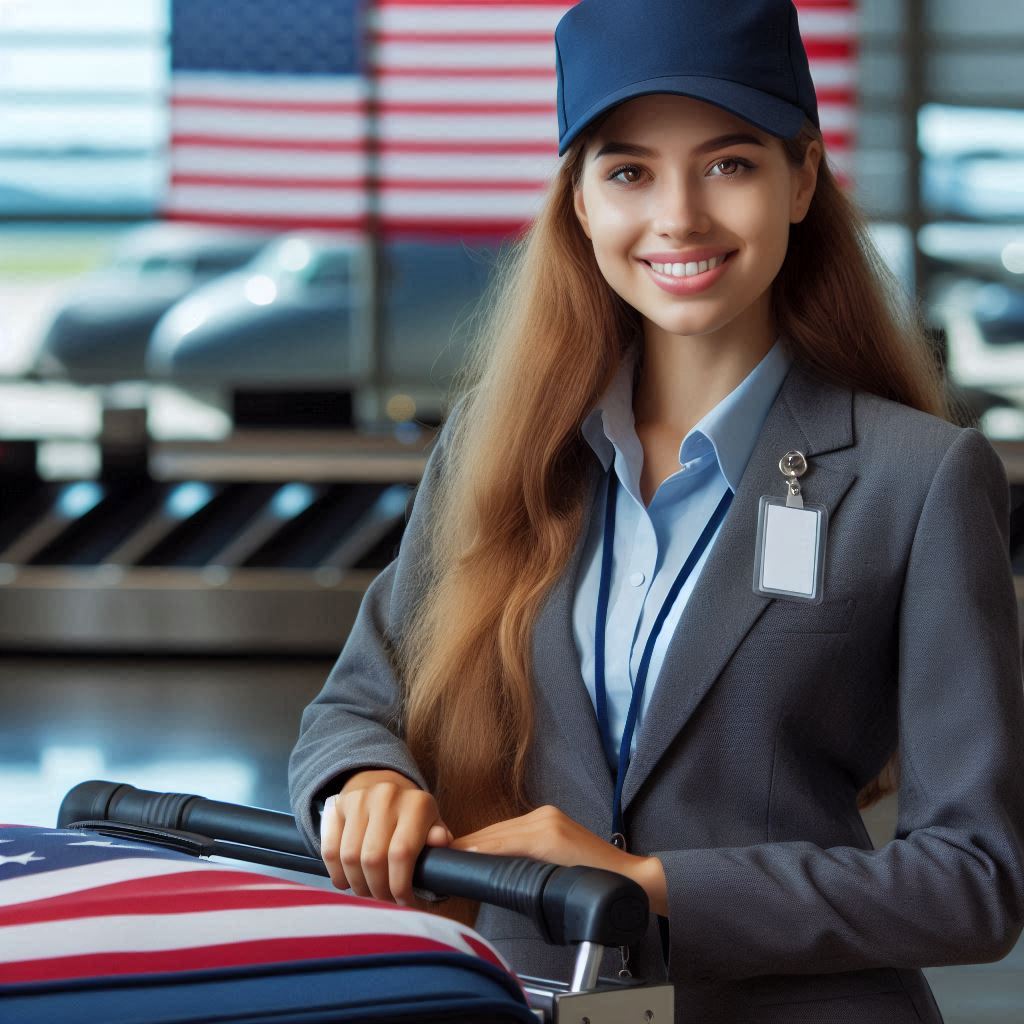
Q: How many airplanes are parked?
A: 2